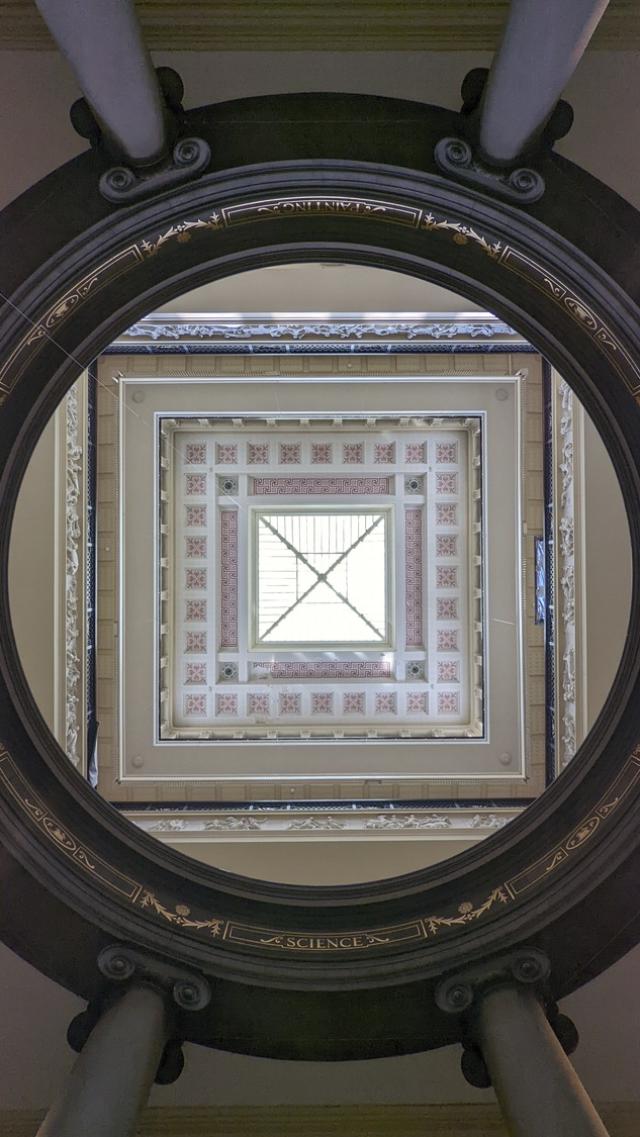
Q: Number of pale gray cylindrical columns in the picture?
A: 4